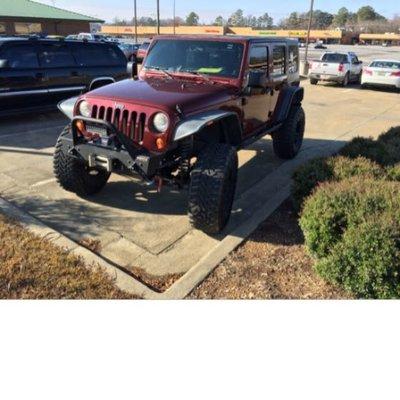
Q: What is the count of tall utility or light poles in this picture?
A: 4